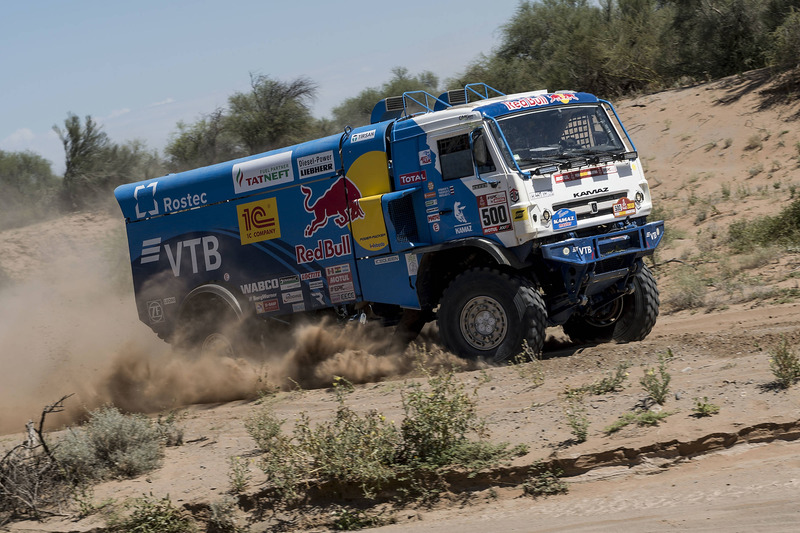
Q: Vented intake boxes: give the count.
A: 2